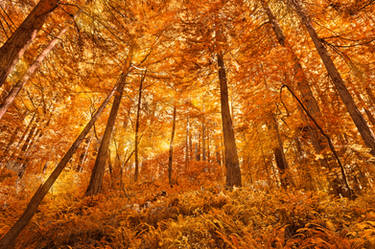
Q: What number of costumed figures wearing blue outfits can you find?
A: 0